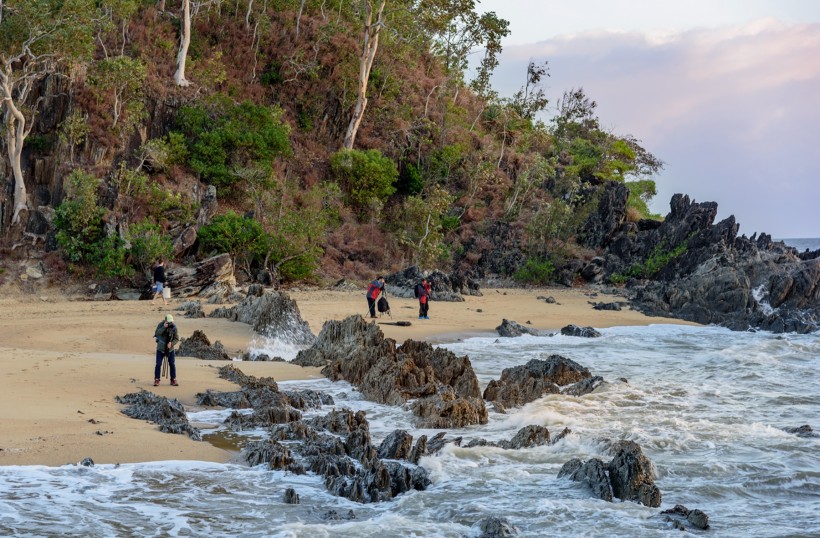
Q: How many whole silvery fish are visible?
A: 0